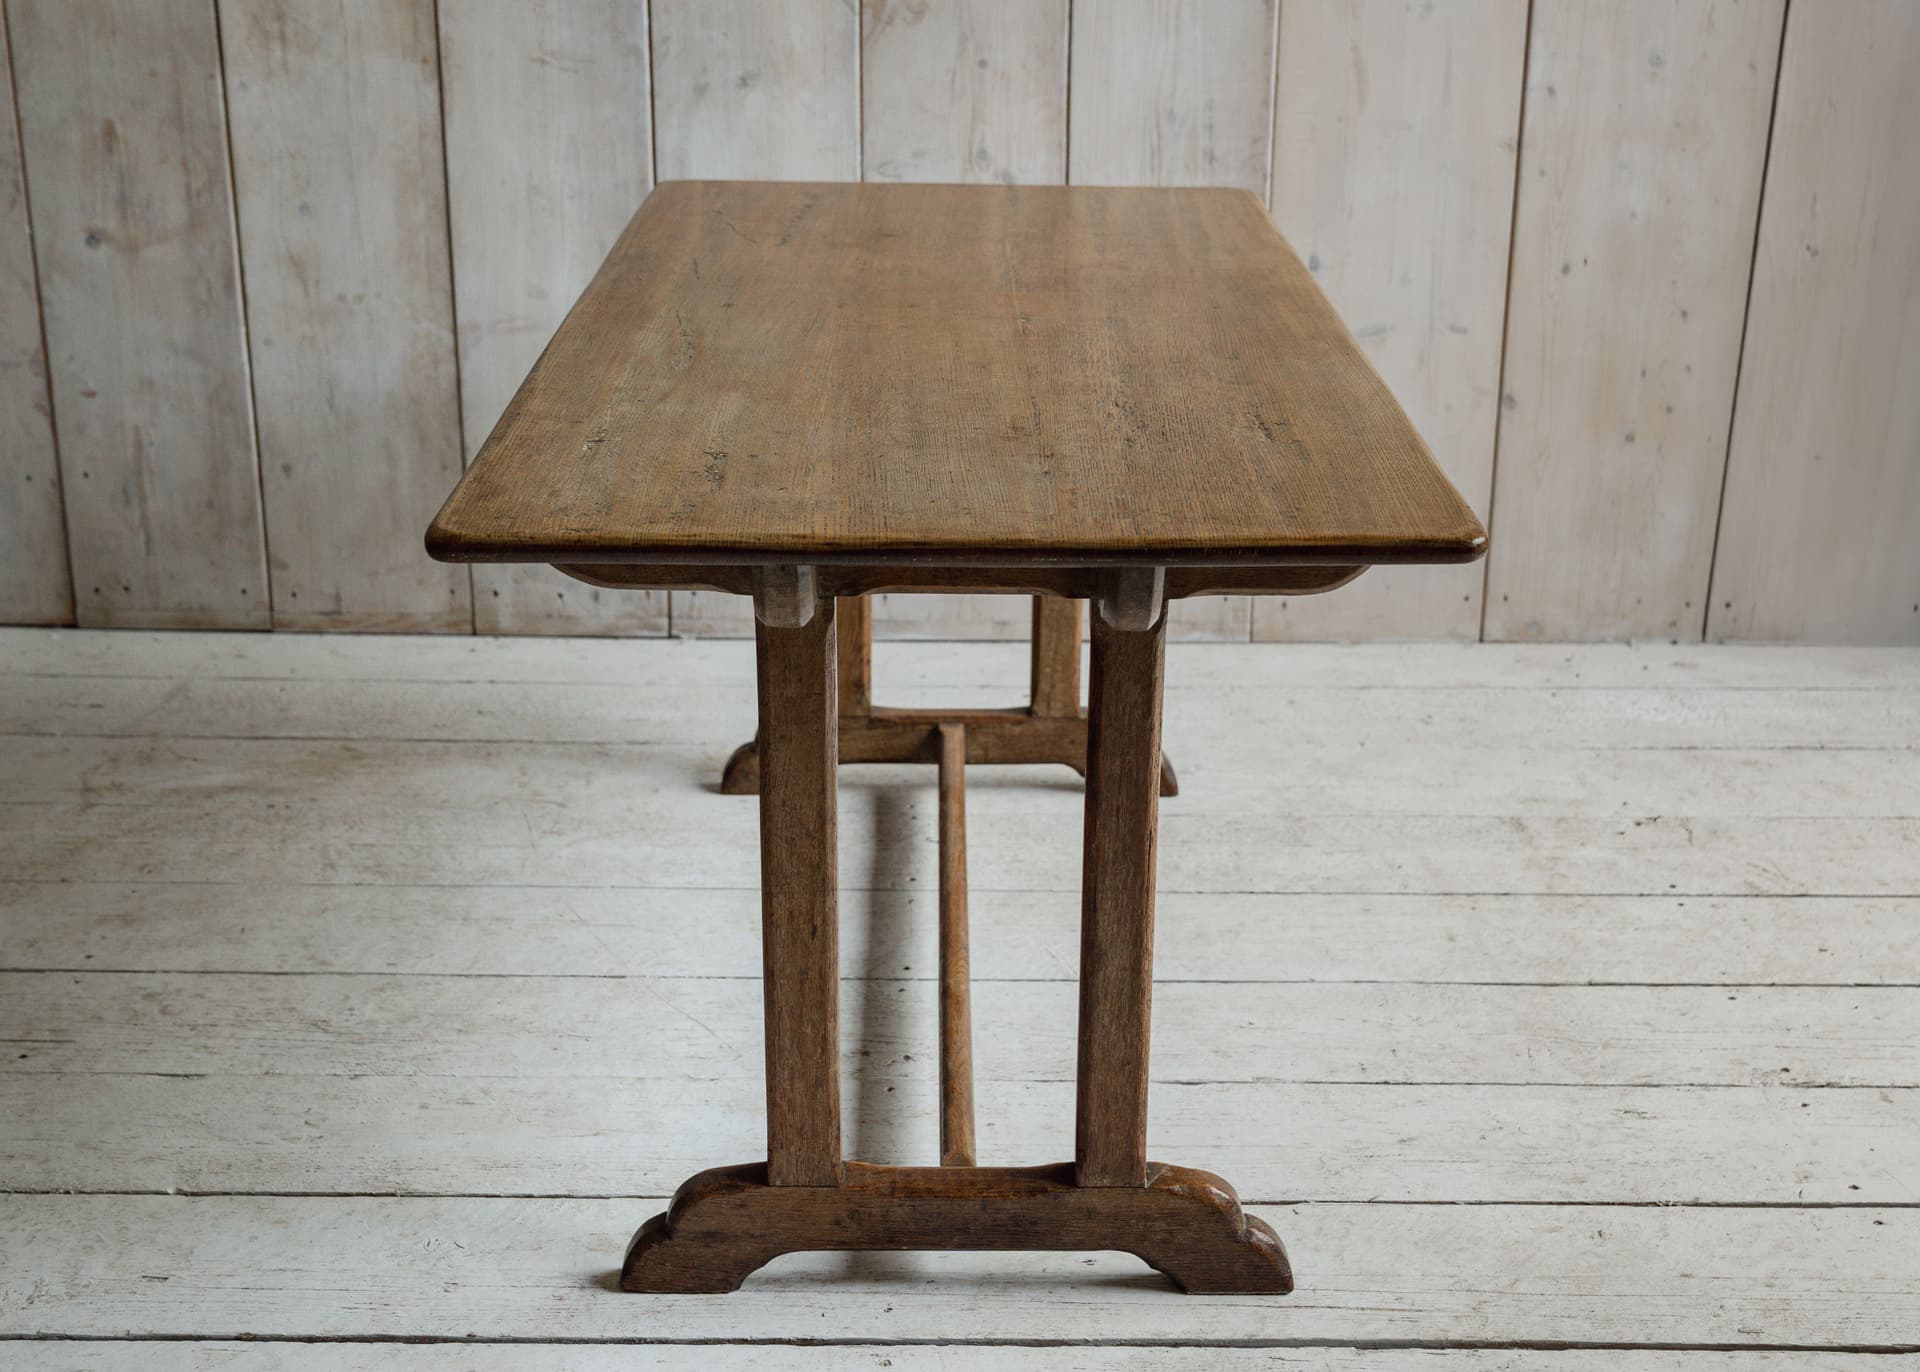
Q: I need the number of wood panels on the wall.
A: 10